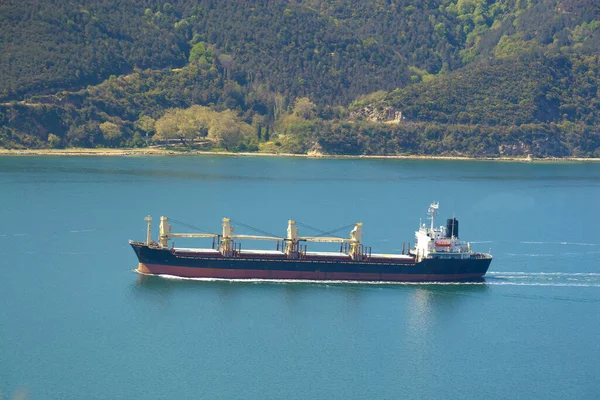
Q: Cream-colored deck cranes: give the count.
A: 4